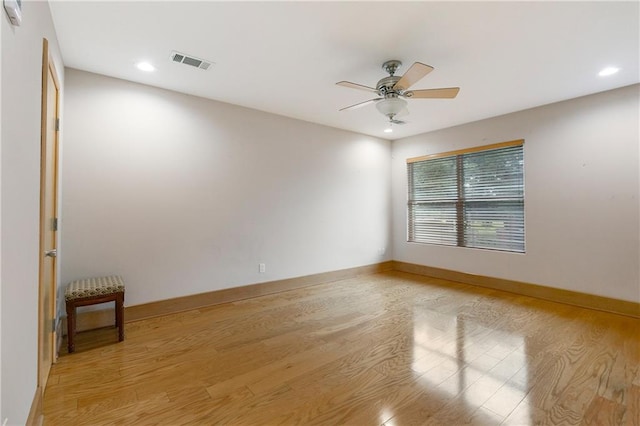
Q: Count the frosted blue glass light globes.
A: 0